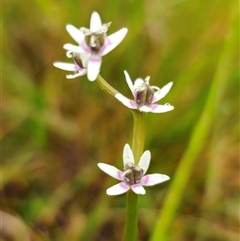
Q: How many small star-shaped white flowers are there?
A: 4